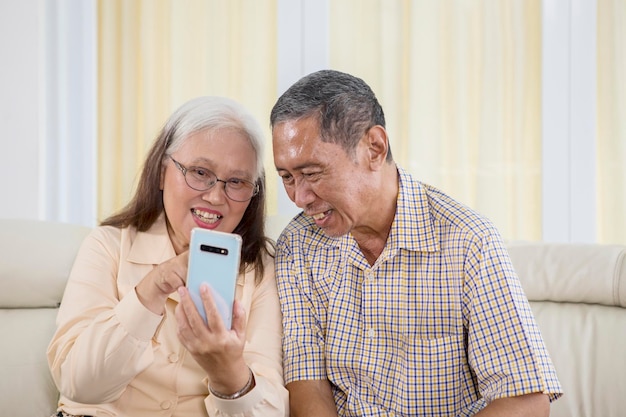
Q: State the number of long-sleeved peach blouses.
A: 1